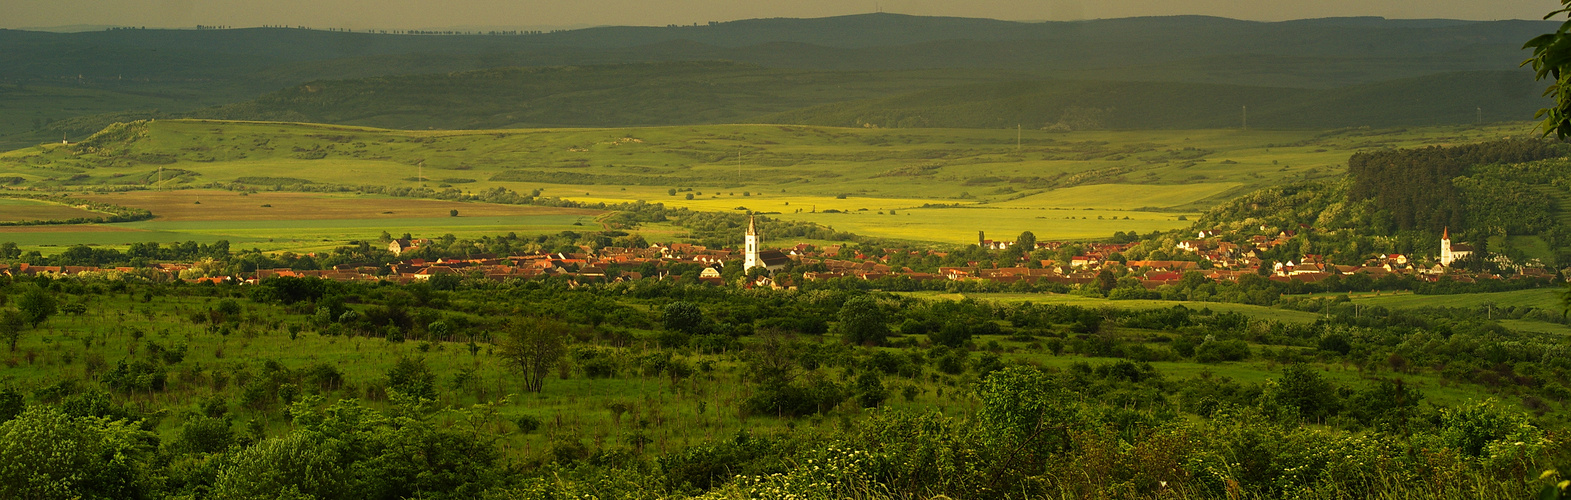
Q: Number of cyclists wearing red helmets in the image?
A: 0